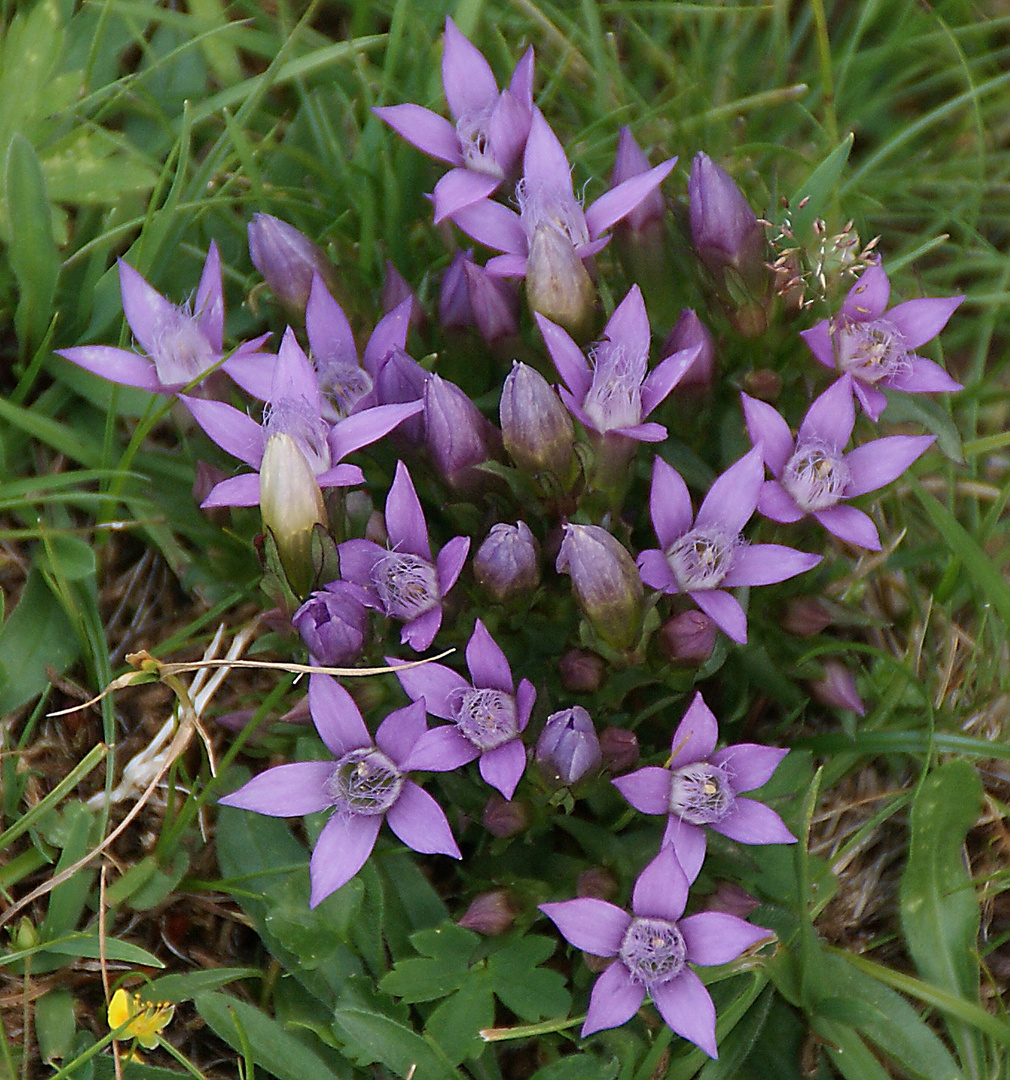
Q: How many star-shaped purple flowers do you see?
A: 14